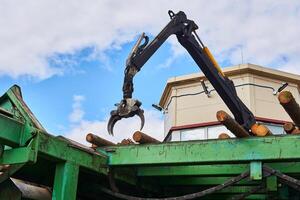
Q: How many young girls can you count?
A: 0